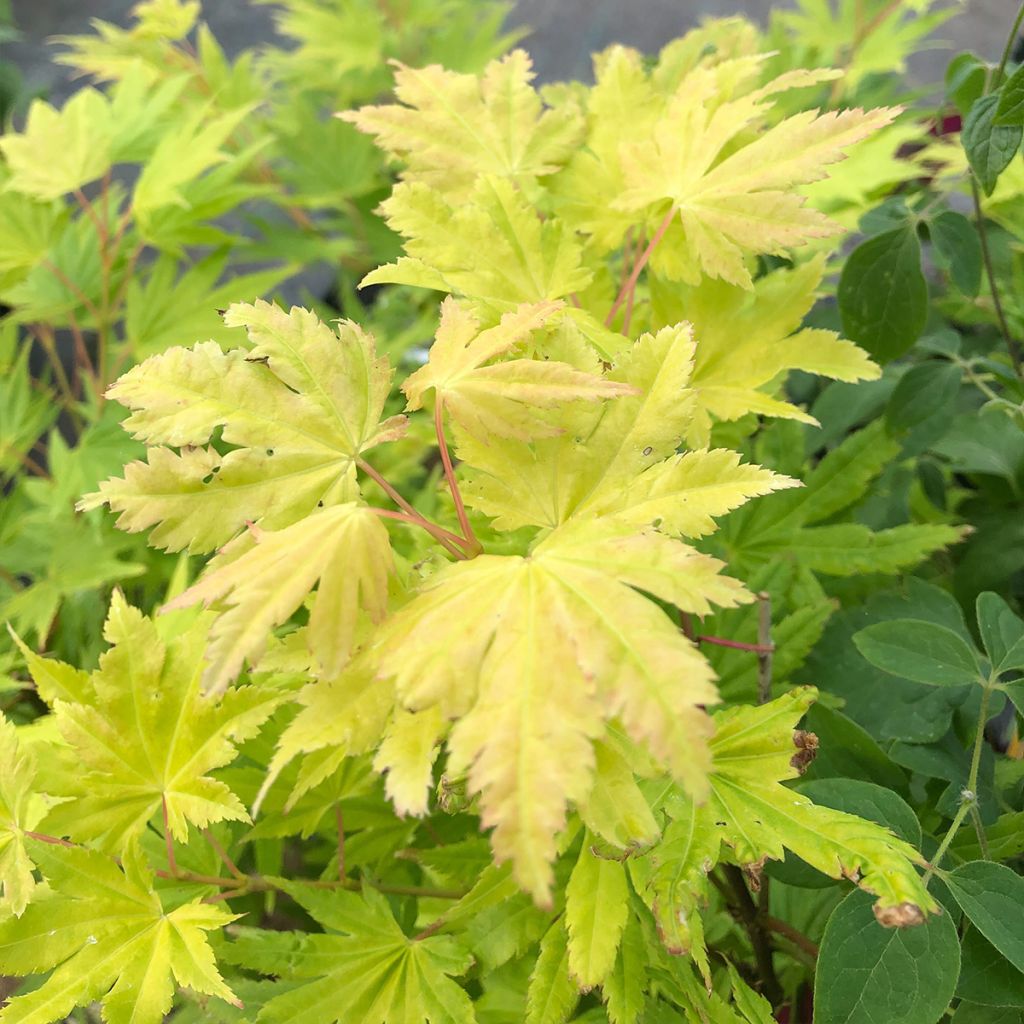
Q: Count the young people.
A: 0